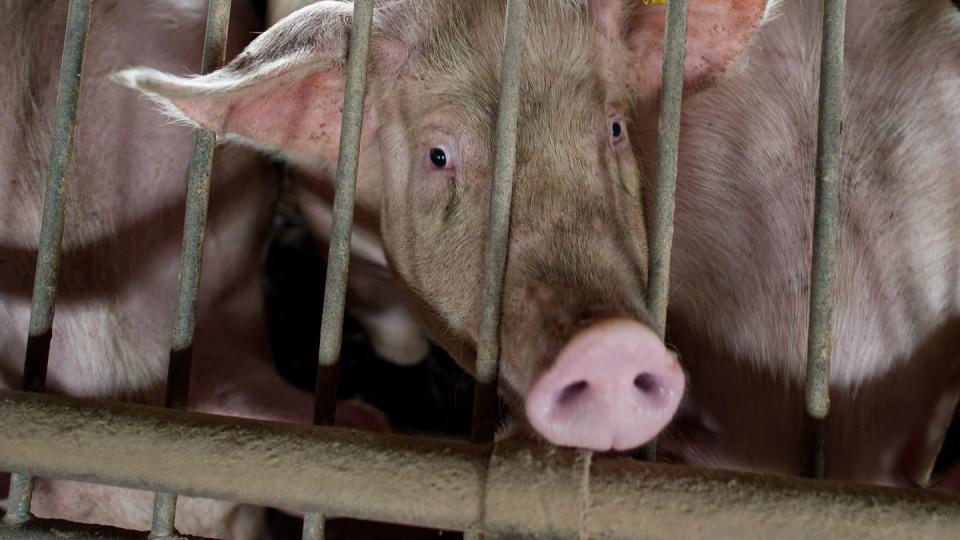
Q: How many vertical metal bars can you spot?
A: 6